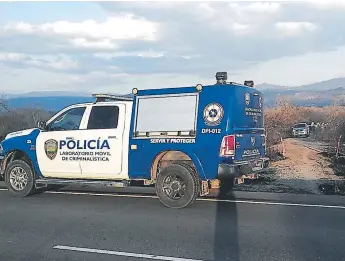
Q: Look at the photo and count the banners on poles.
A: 0